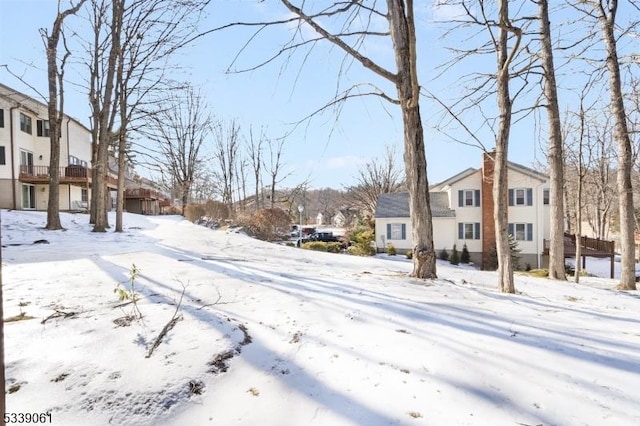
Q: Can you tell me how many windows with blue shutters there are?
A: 5